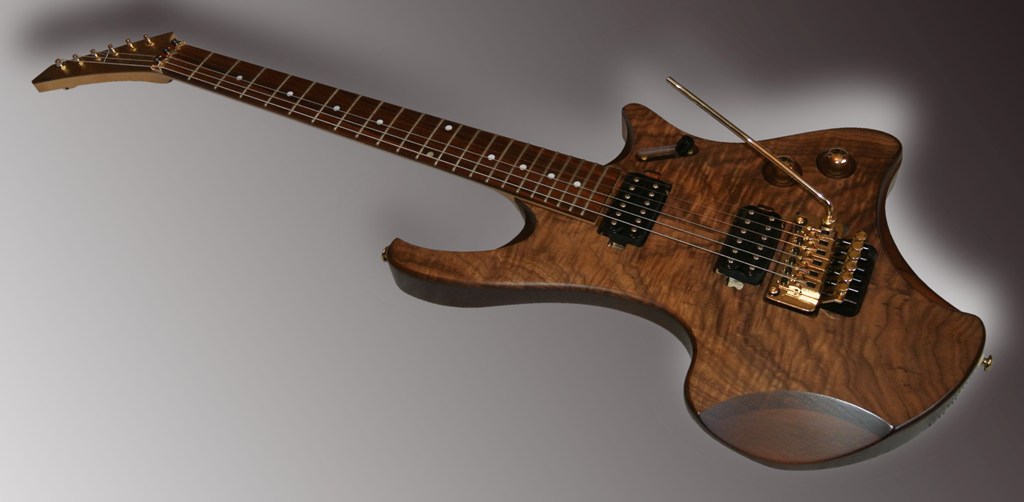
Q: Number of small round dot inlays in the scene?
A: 10